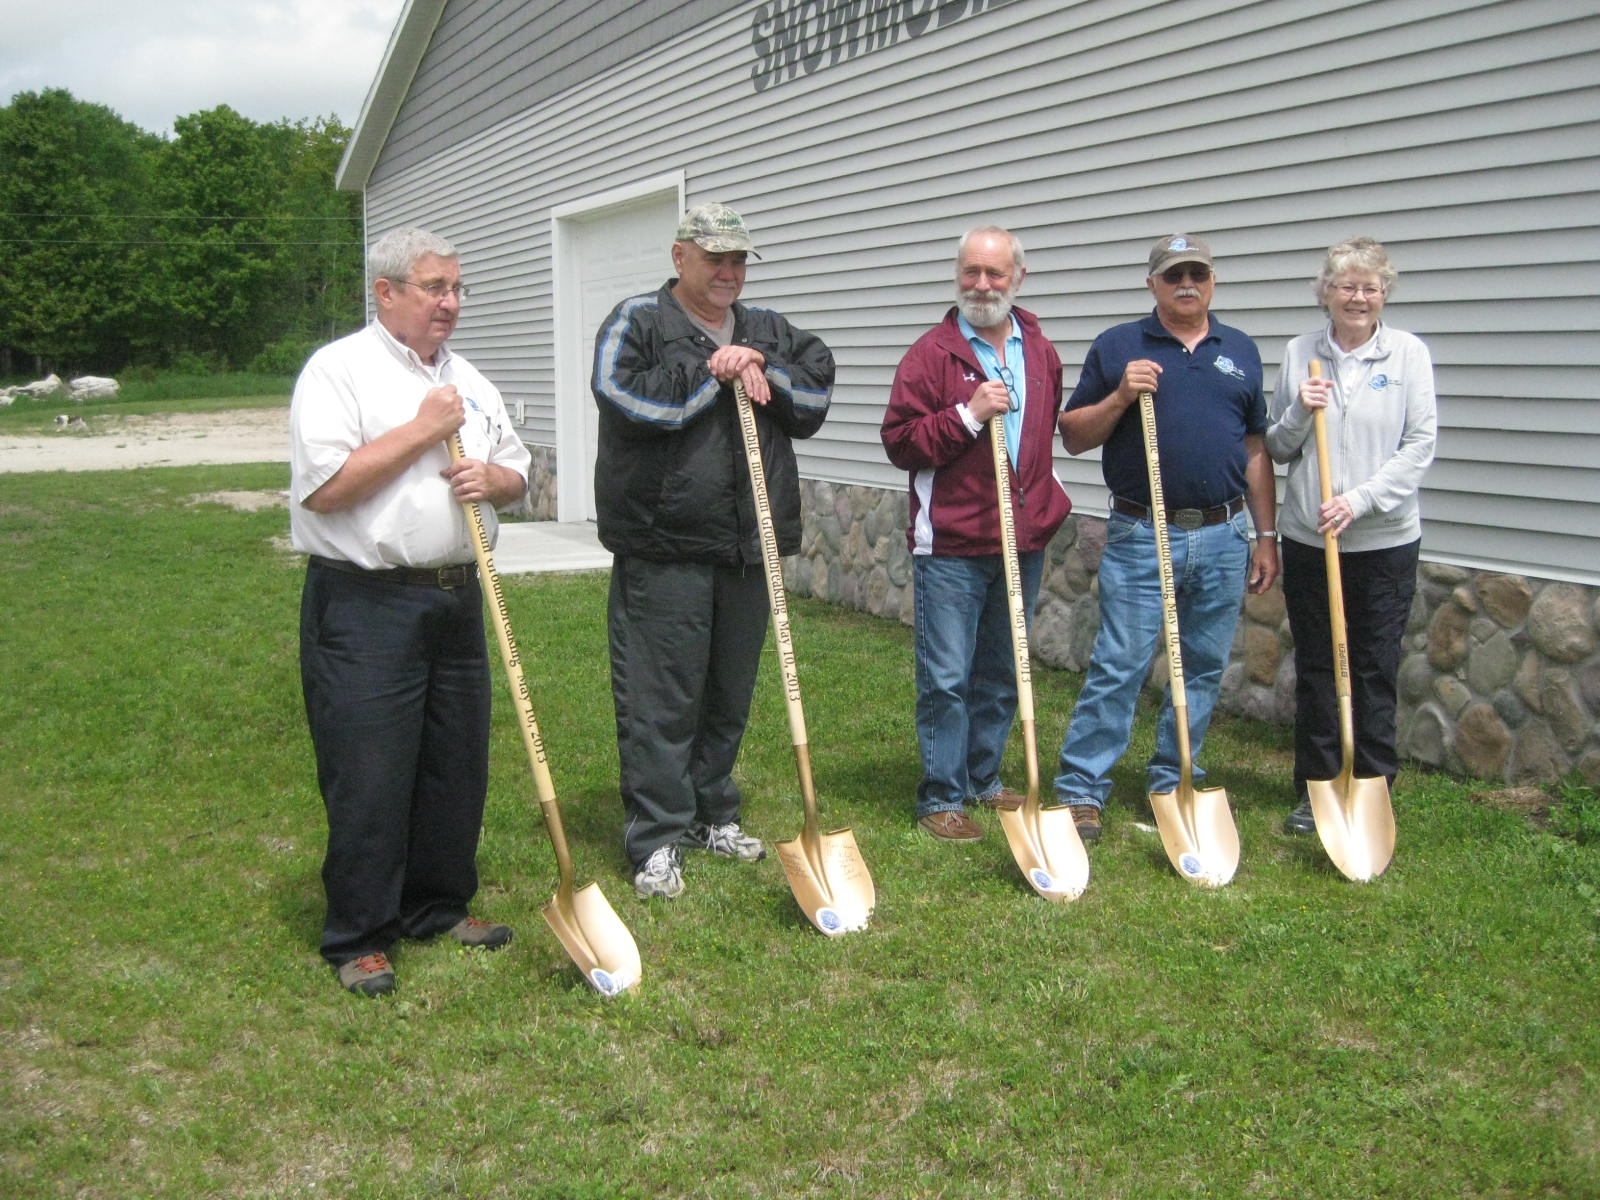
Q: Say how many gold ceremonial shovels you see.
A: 5